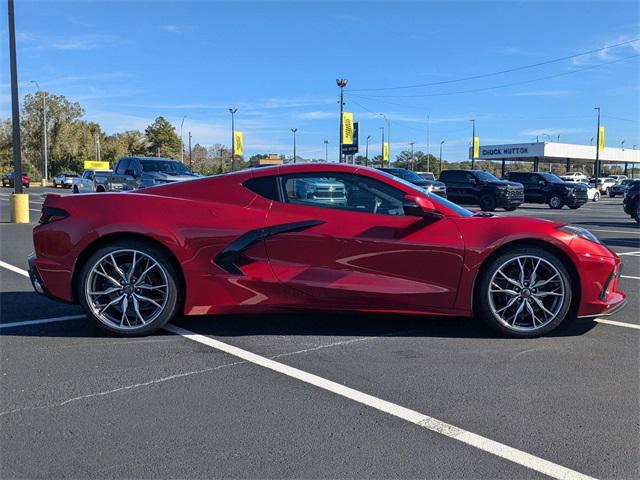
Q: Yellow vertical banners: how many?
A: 5